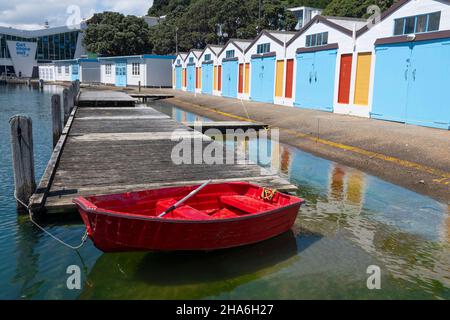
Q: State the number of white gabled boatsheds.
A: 7